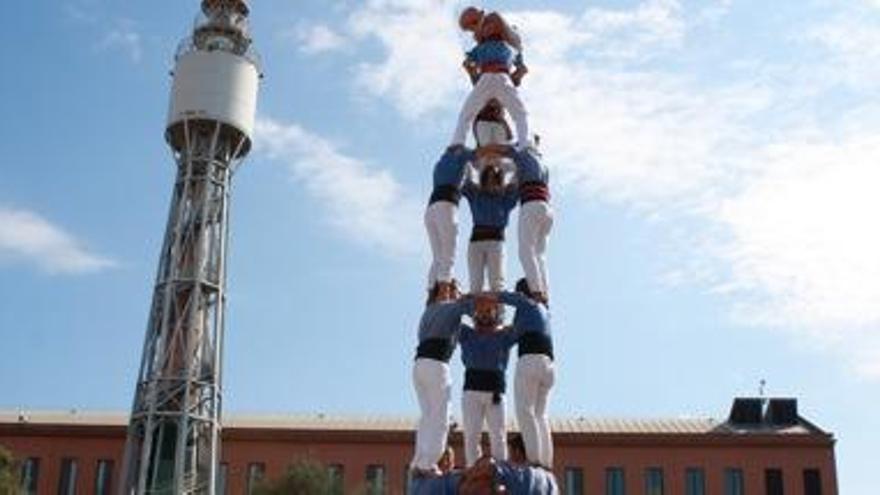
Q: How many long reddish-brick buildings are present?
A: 1